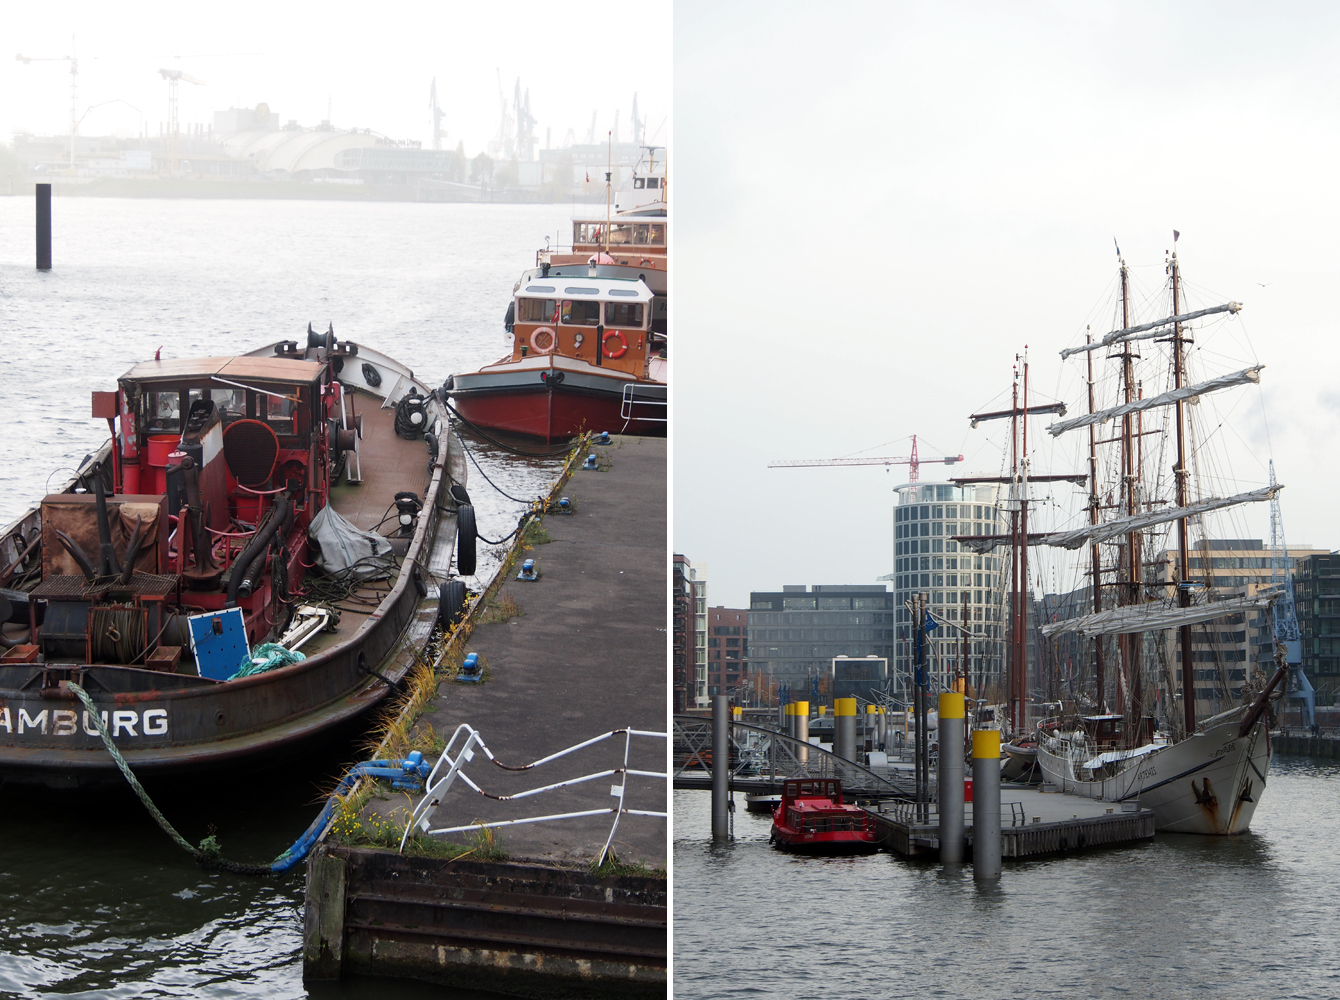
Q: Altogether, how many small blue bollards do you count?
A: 6